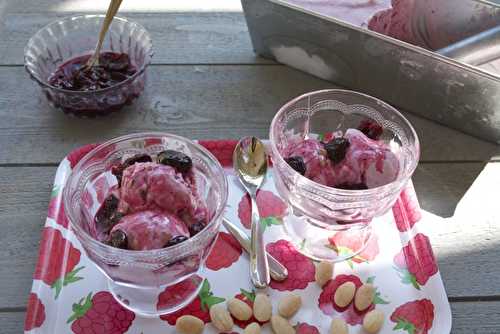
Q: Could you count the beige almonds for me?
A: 12